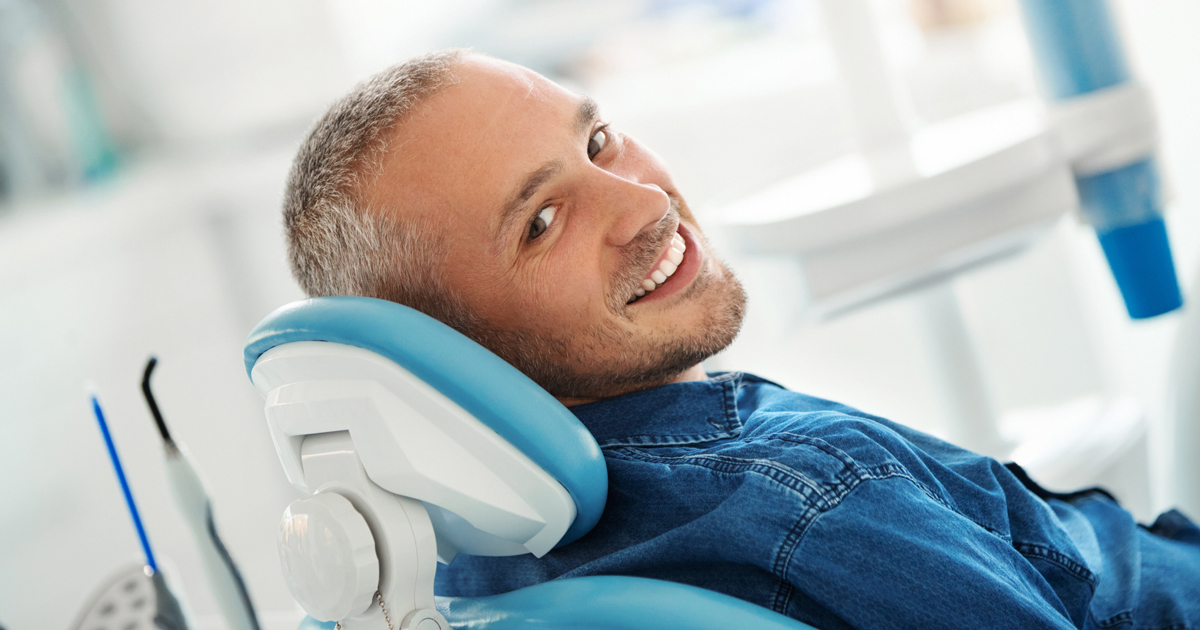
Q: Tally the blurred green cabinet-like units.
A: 1